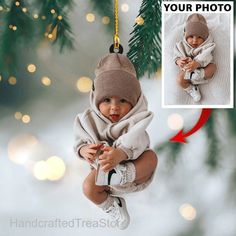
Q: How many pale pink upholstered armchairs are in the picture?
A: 0